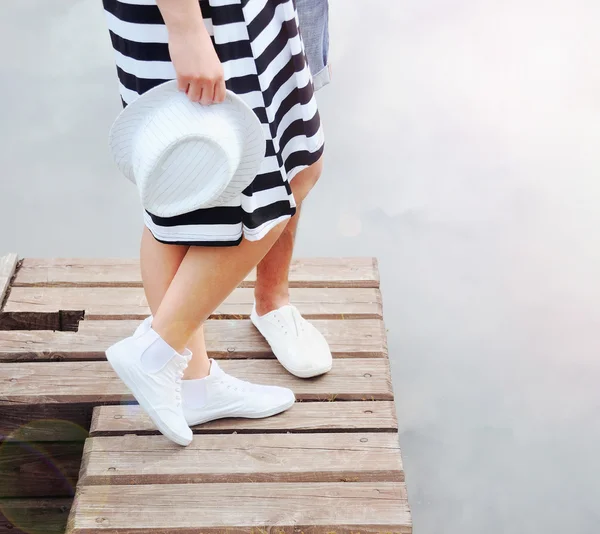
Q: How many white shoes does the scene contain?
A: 3